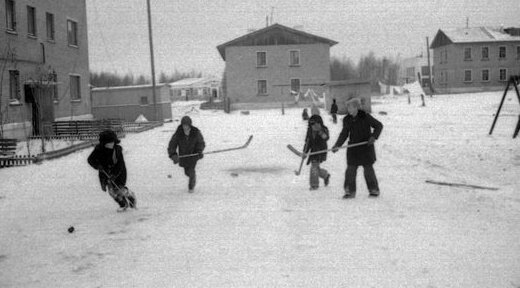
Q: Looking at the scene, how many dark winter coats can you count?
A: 4